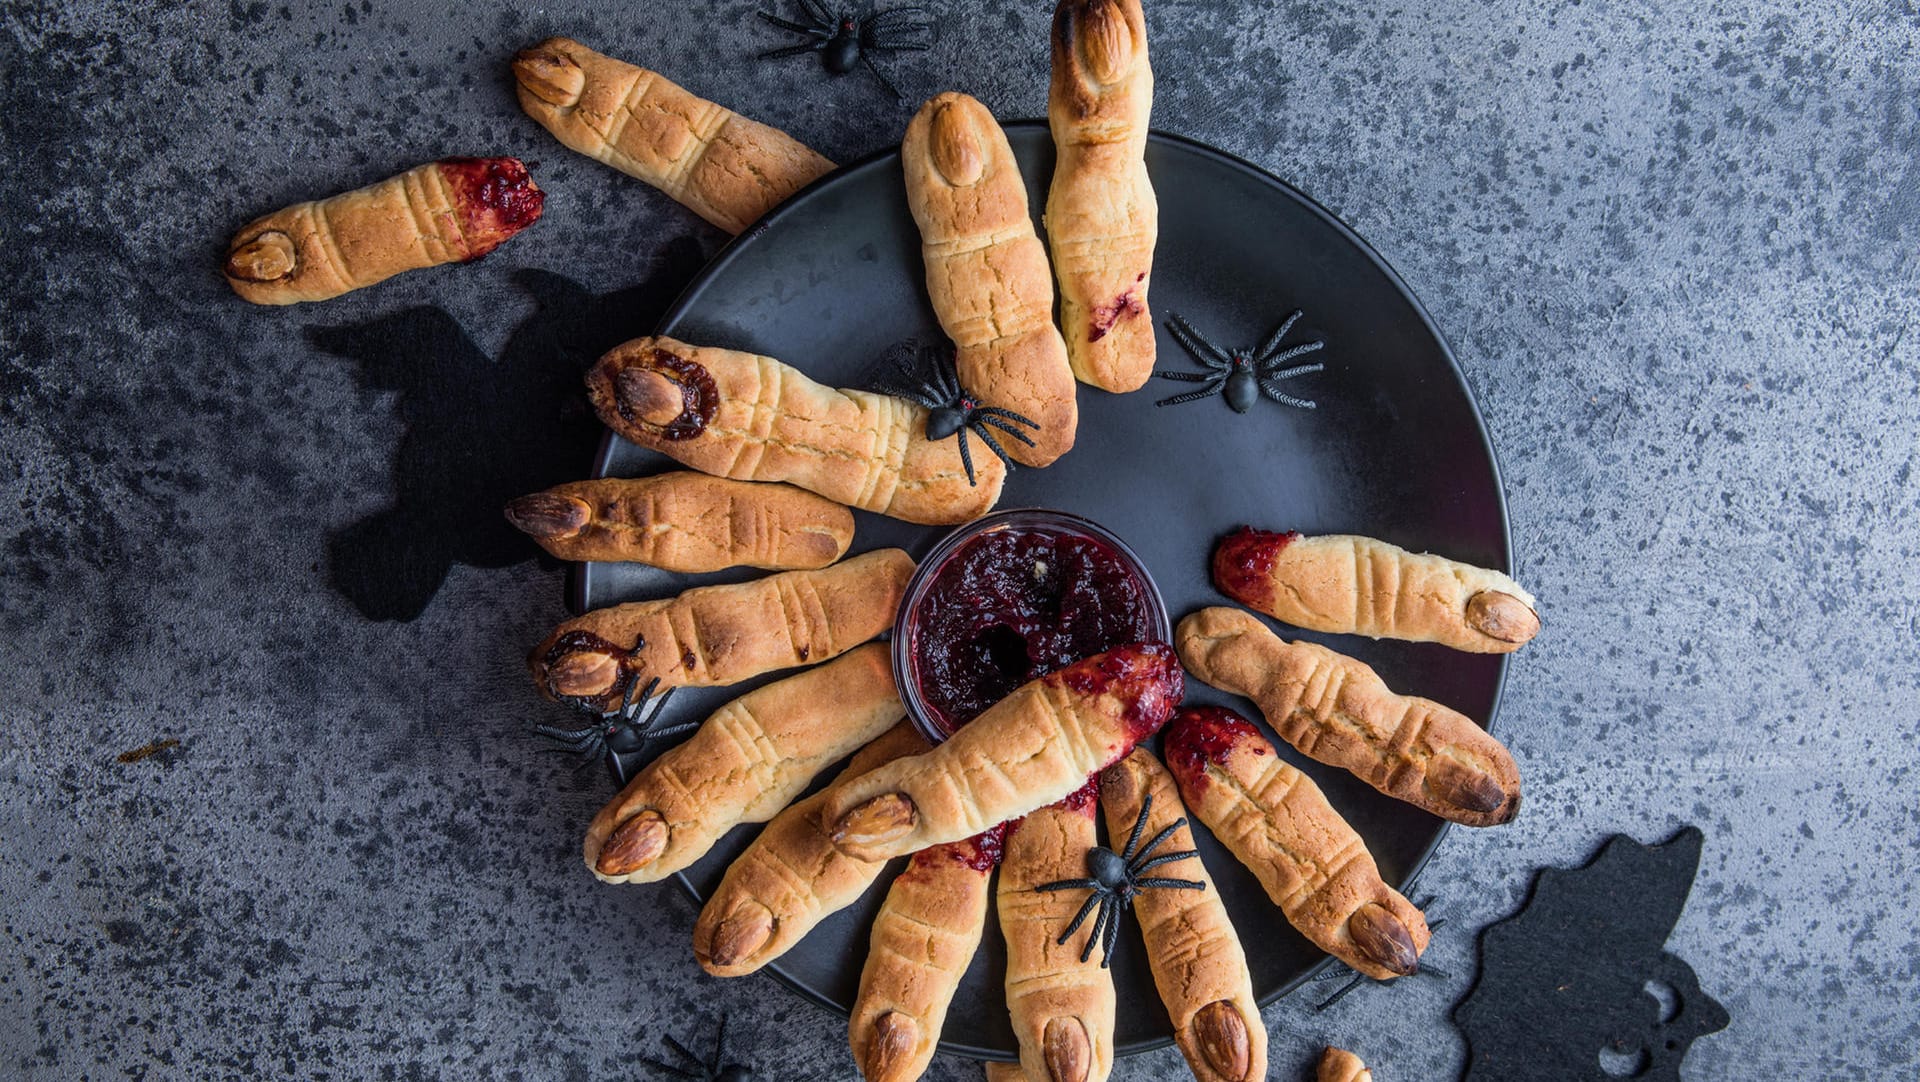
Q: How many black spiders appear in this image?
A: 7